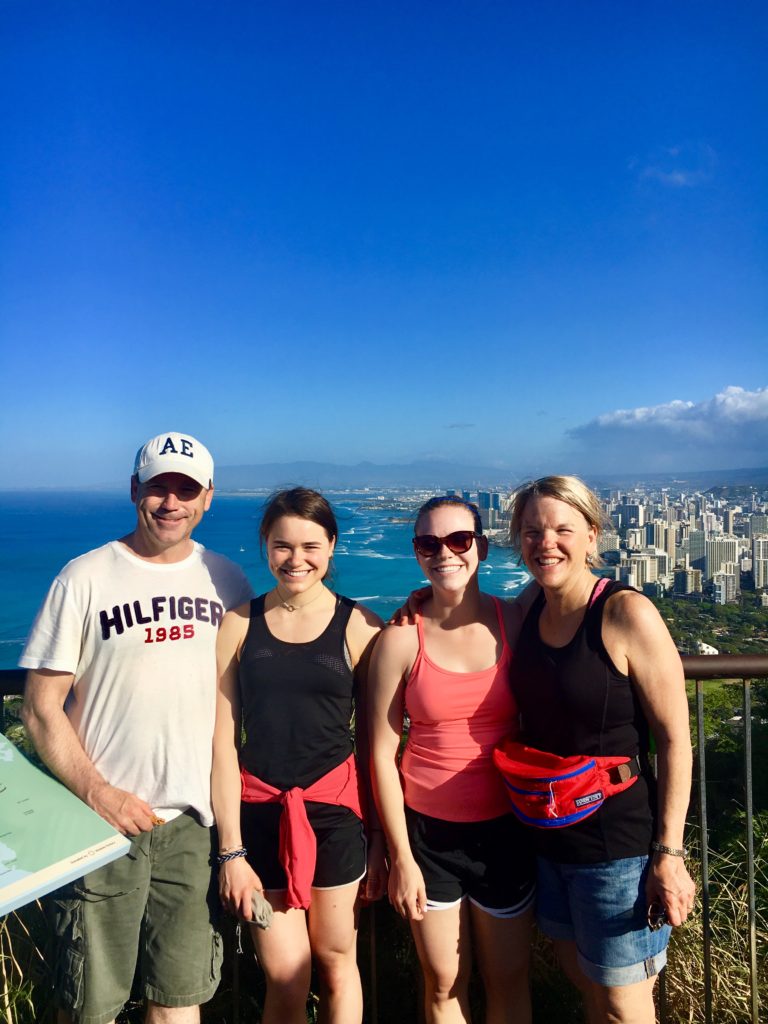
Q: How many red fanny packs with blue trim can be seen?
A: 1